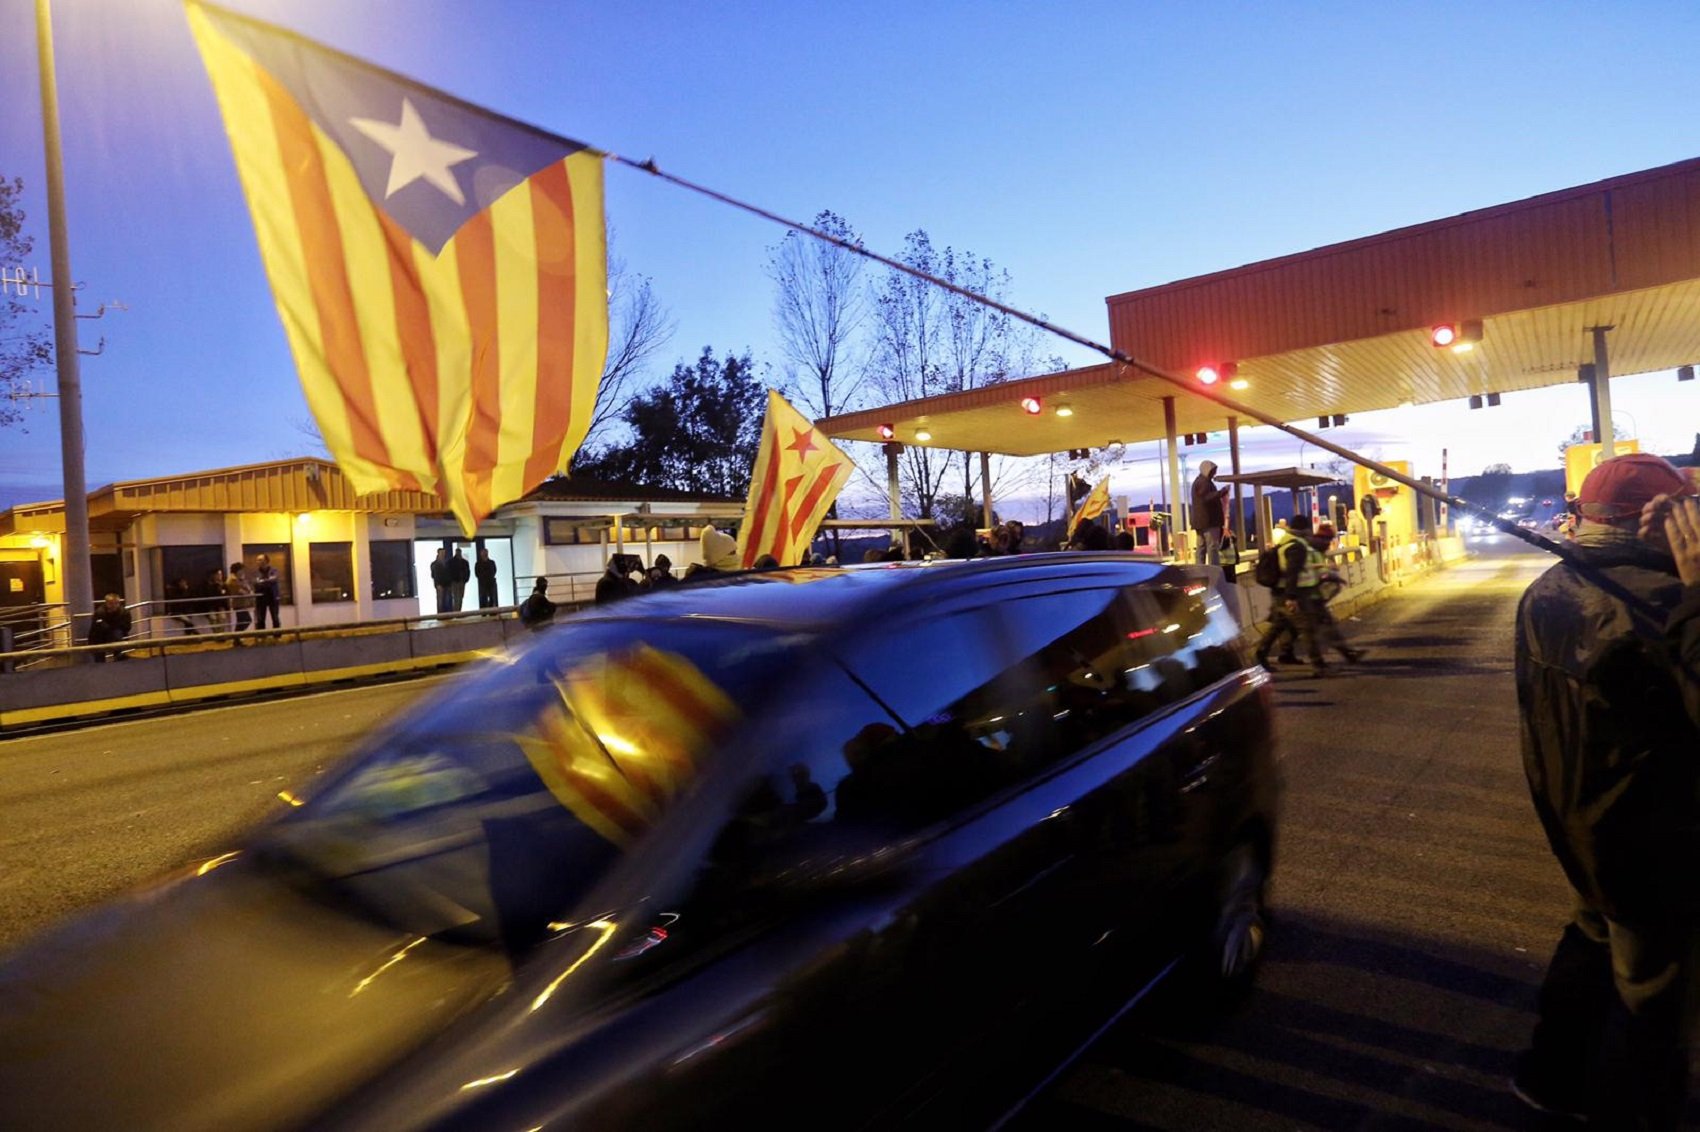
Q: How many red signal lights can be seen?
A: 4